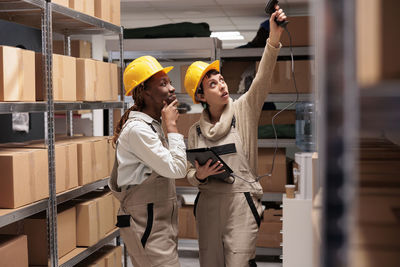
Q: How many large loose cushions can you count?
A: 0